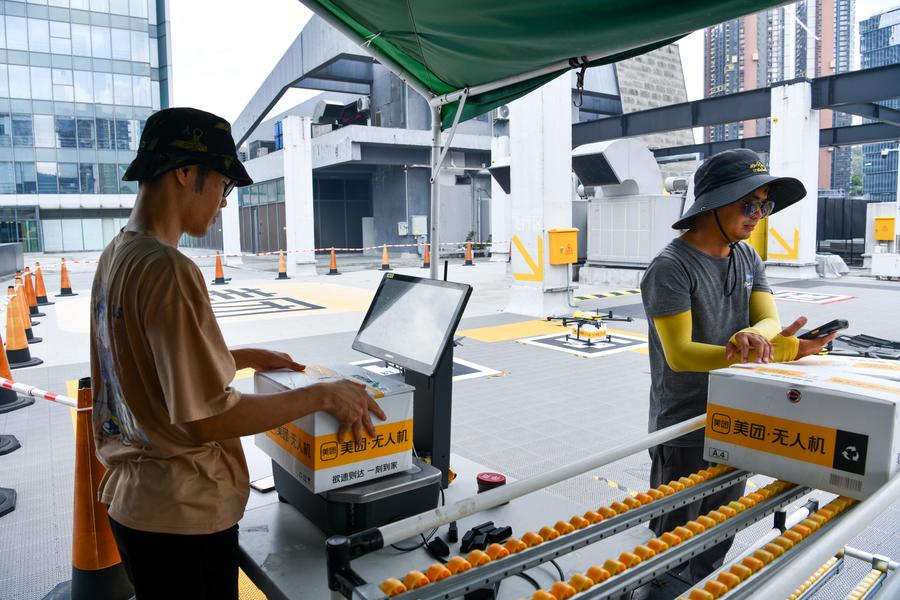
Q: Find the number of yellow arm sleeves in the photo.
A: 2